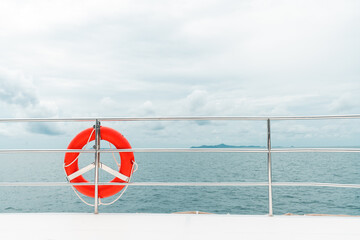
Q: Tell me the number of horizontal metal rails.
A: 3